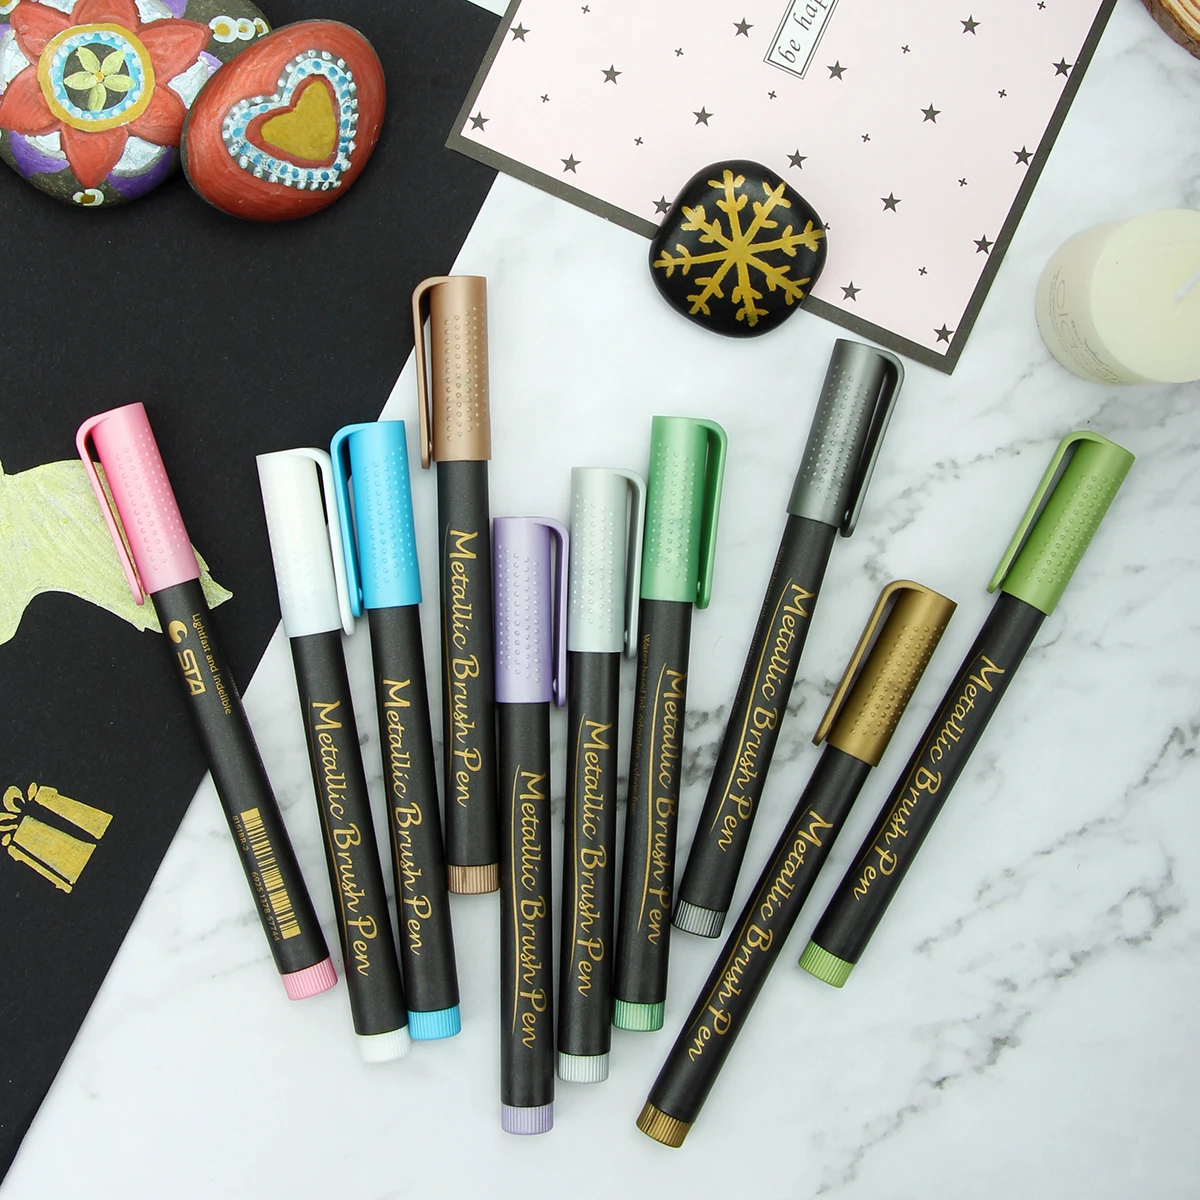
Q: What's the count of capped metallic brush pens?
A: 10